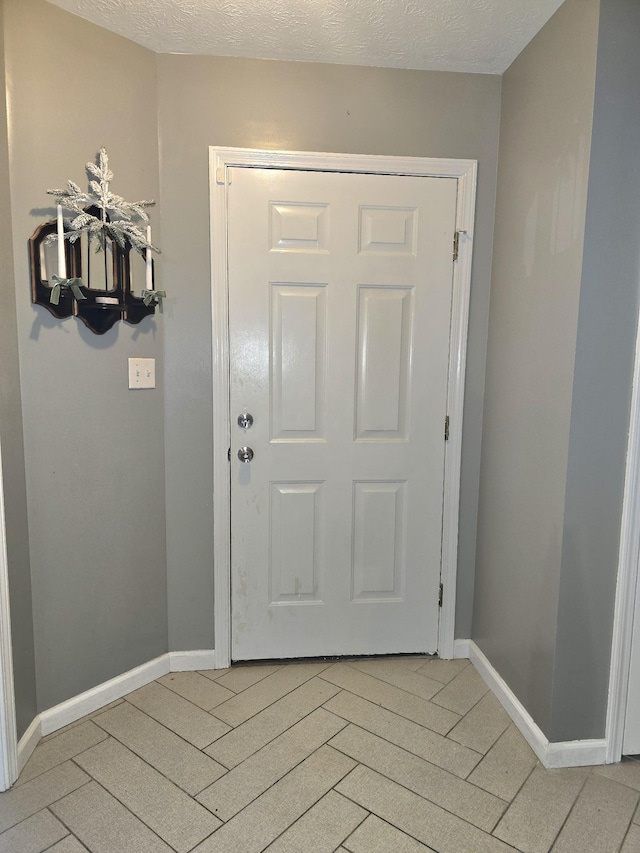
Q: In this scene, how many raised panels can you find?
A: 6